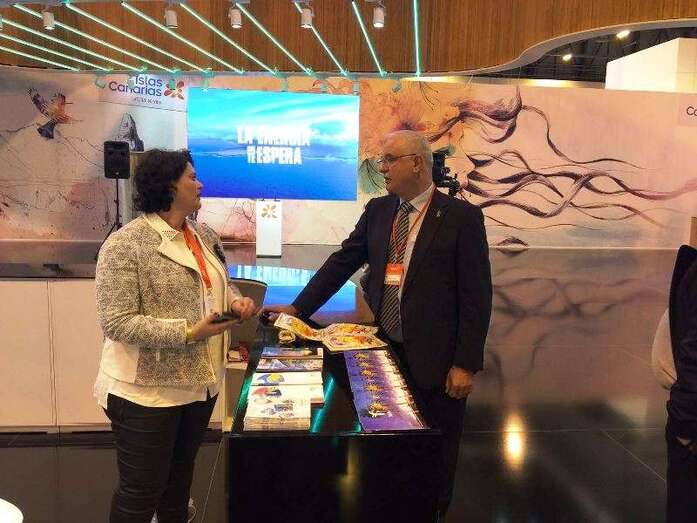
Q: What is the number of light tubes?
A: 11